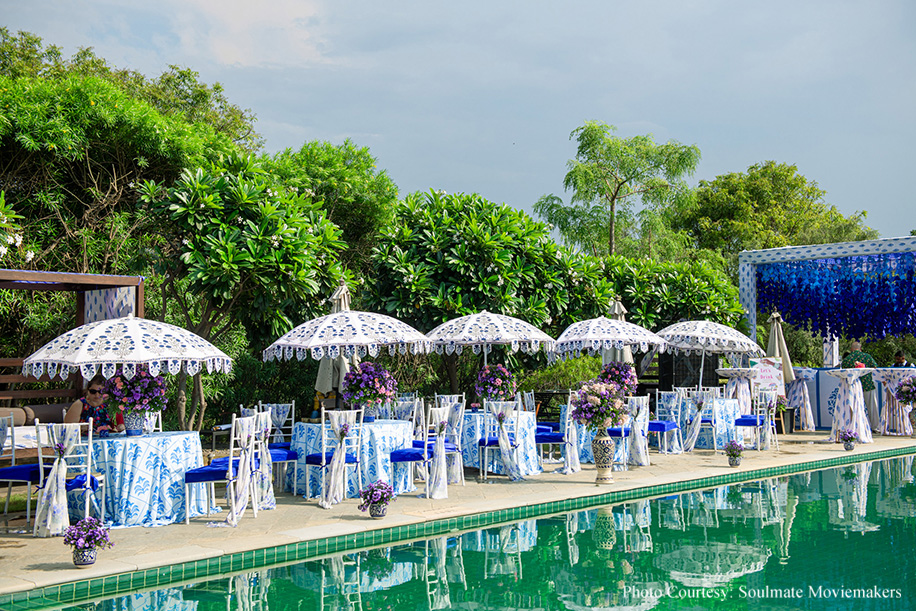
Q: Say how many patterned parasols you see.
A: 5